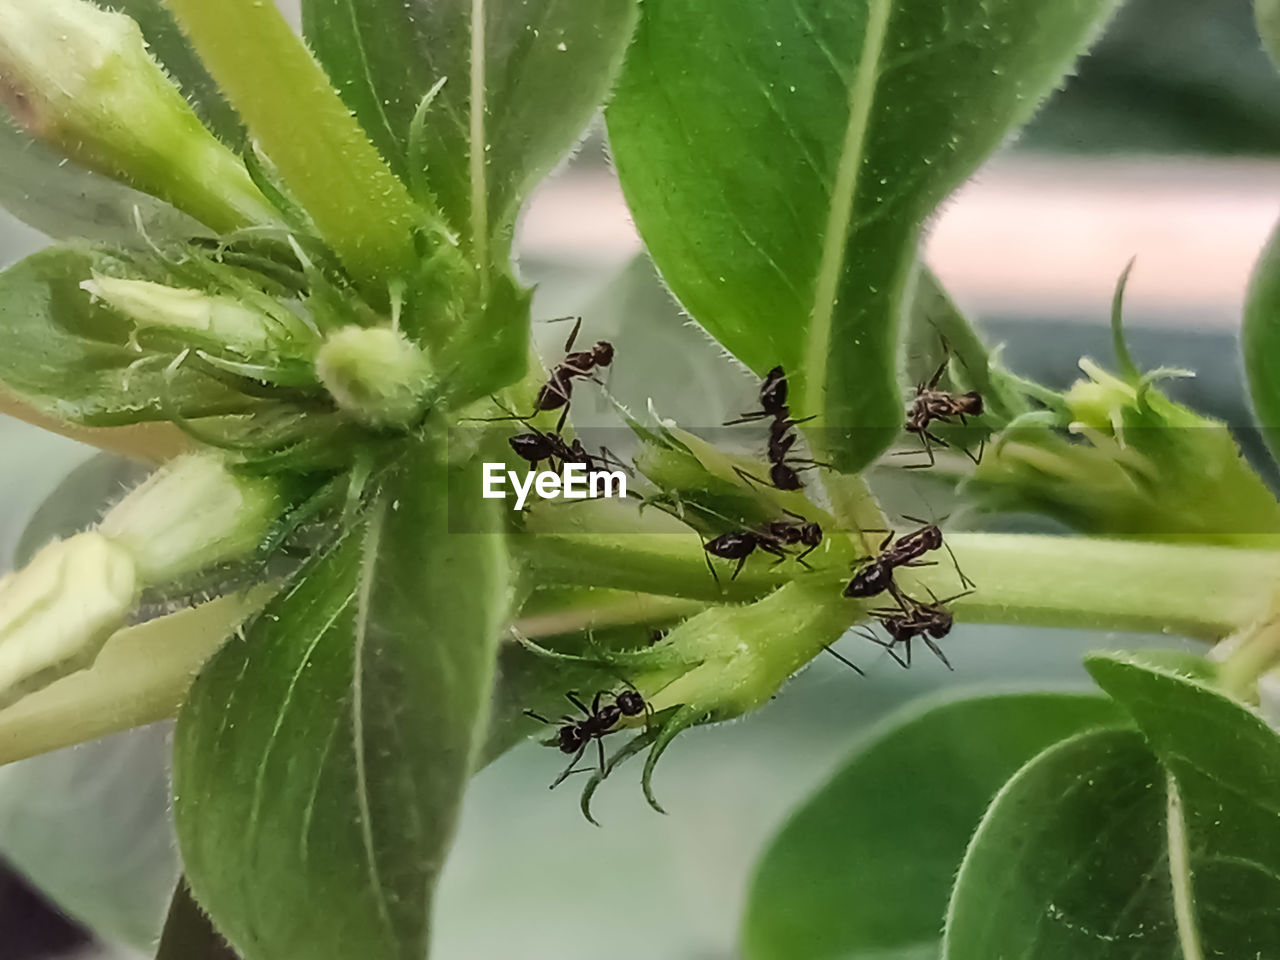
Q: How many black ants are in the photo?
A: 8